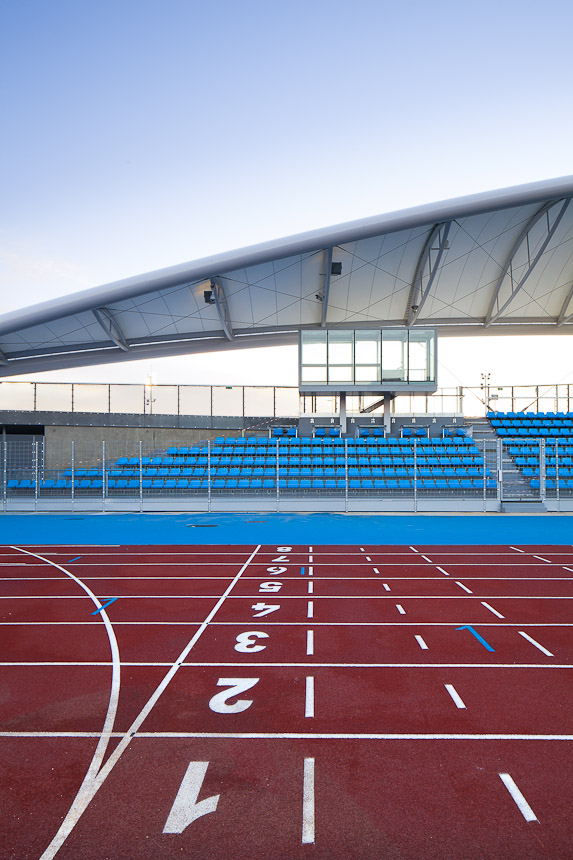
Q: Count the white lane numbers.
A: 8